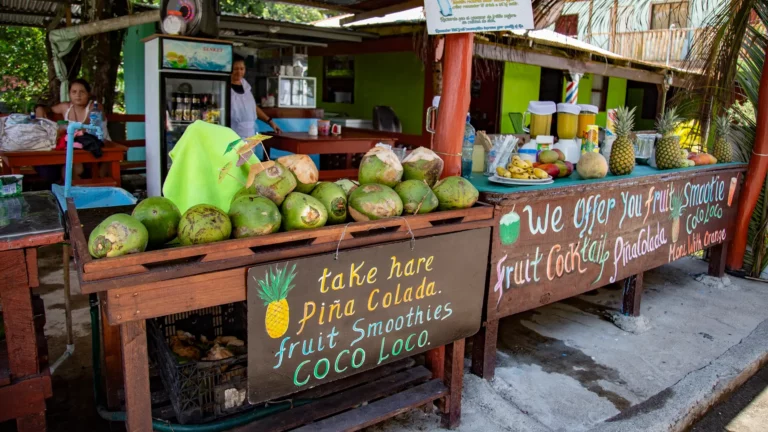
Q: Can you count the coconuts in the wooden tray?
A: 15